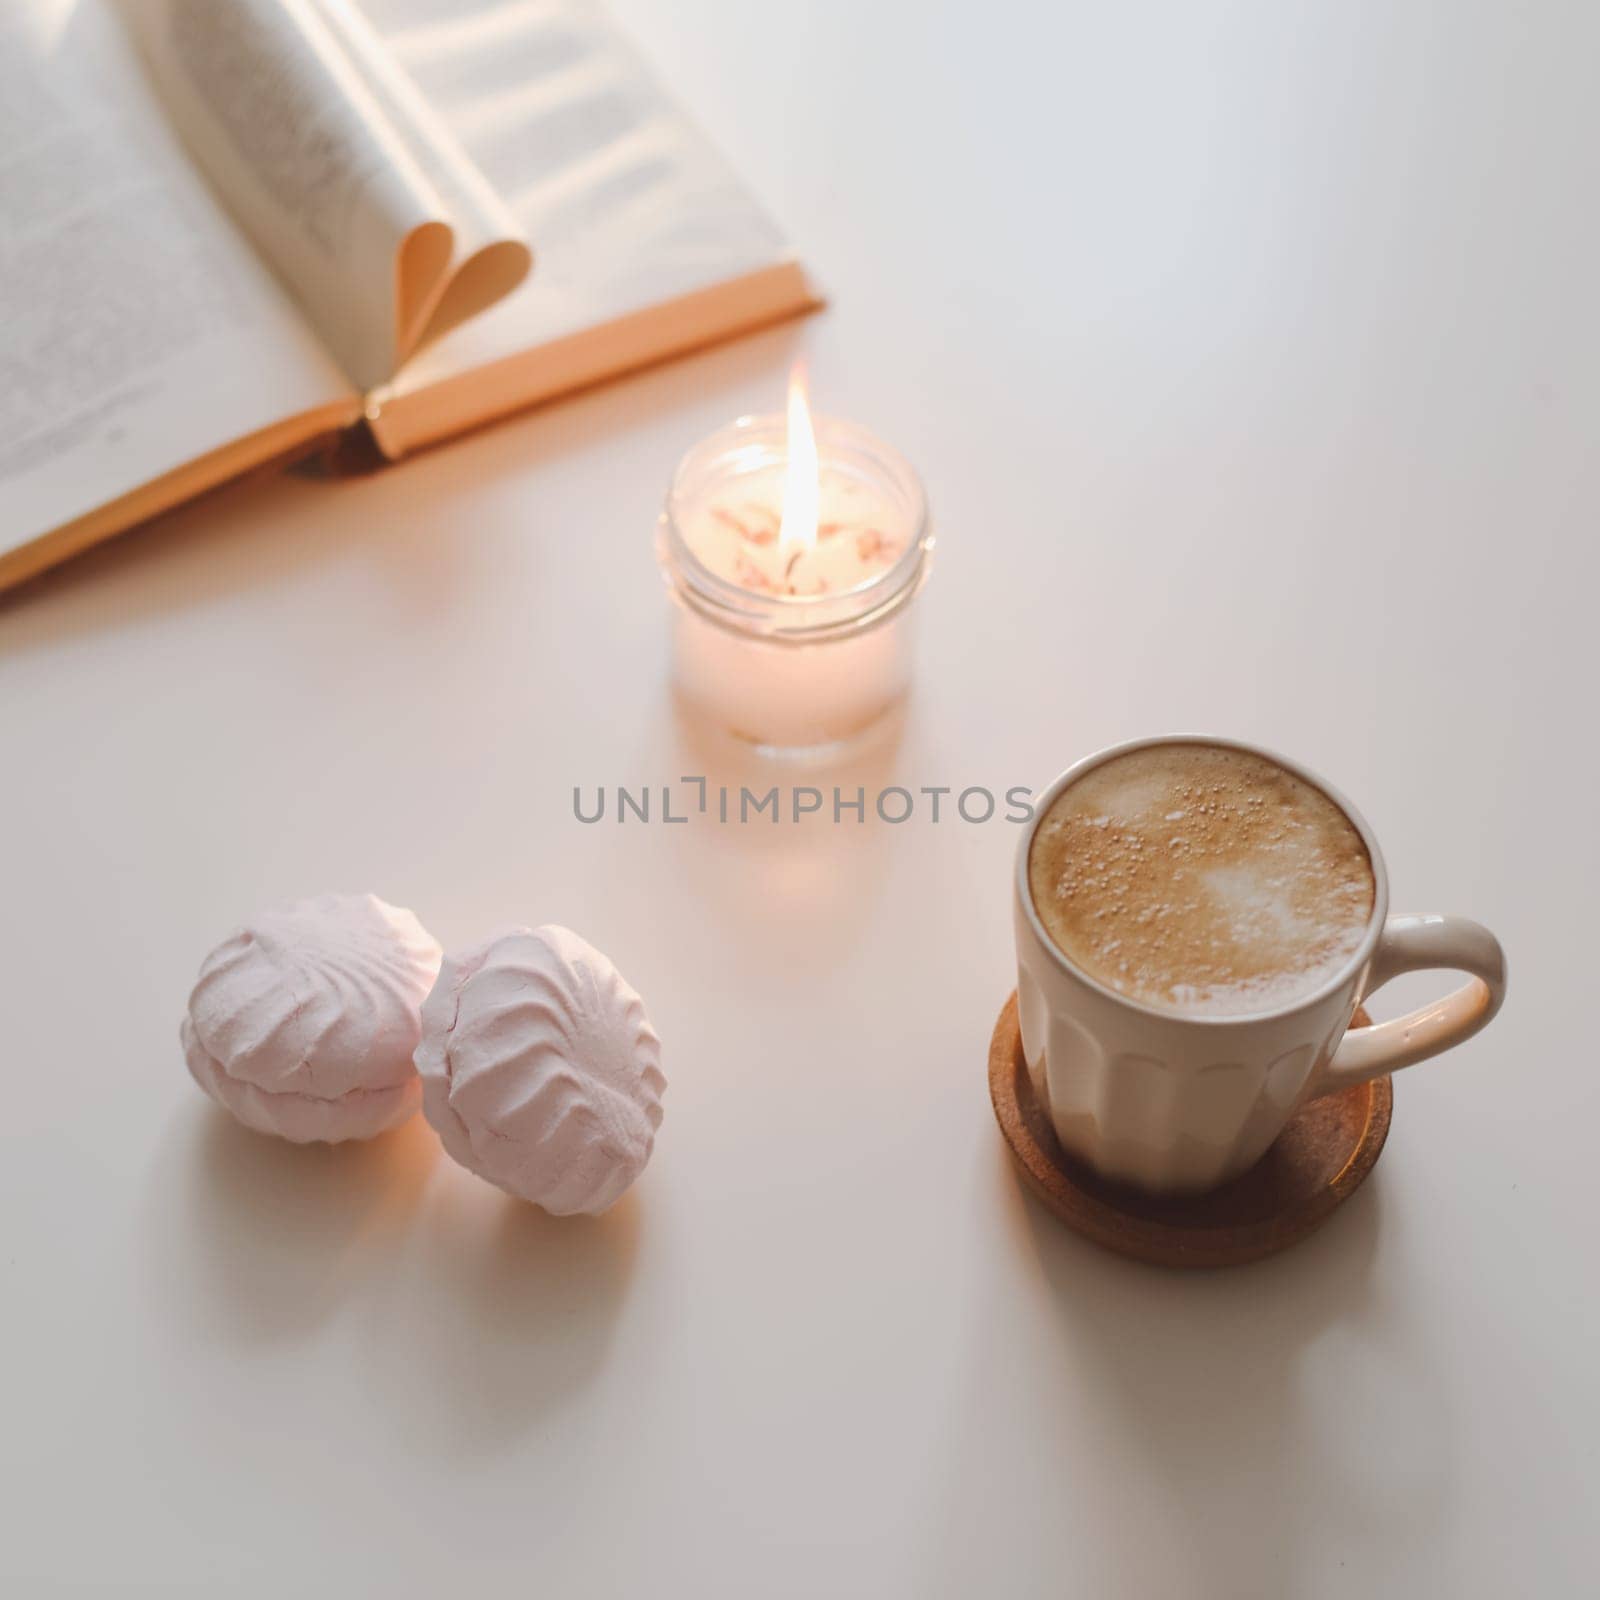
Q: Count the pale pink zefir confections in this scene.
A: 2